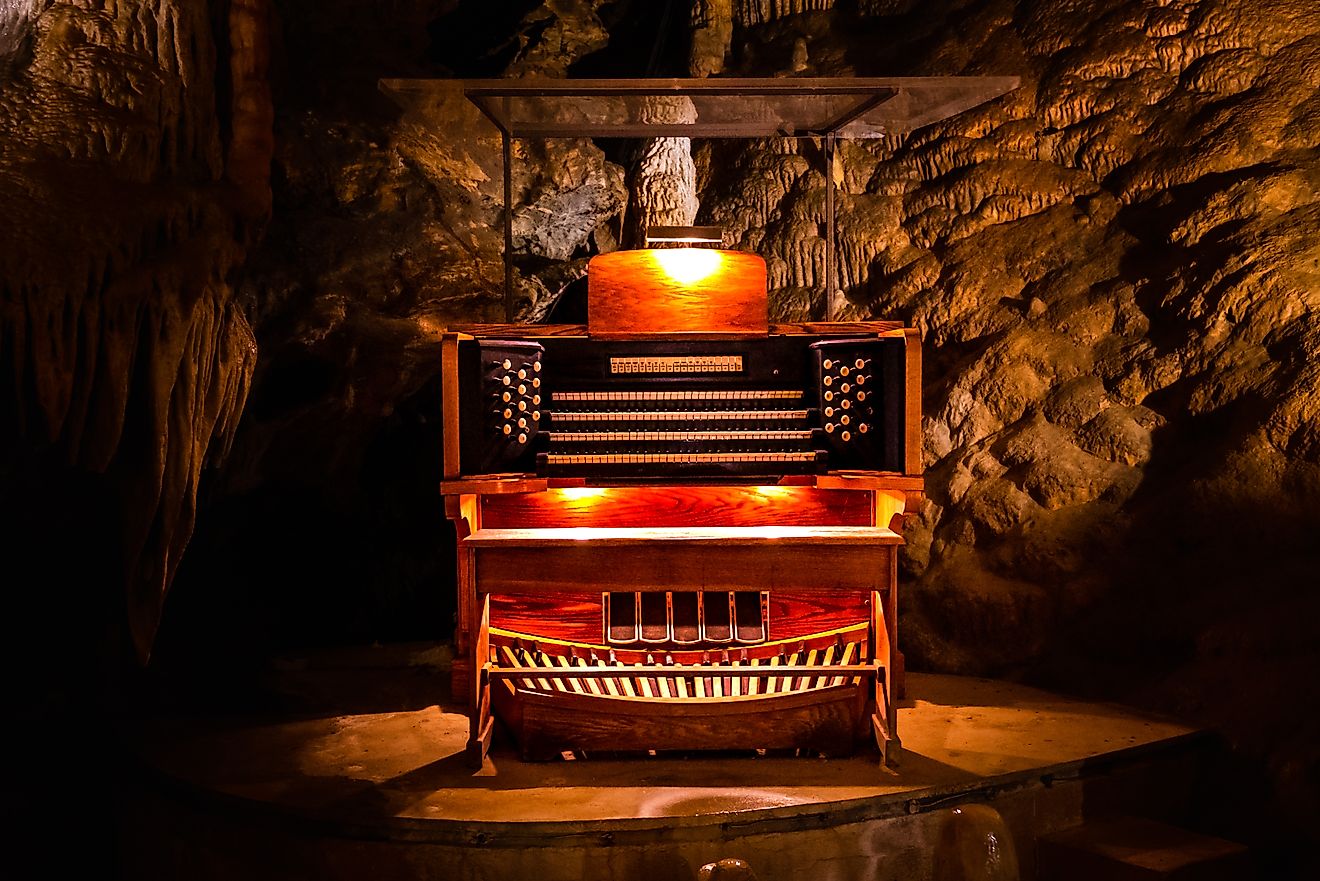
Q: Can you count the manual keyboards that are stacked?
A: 4